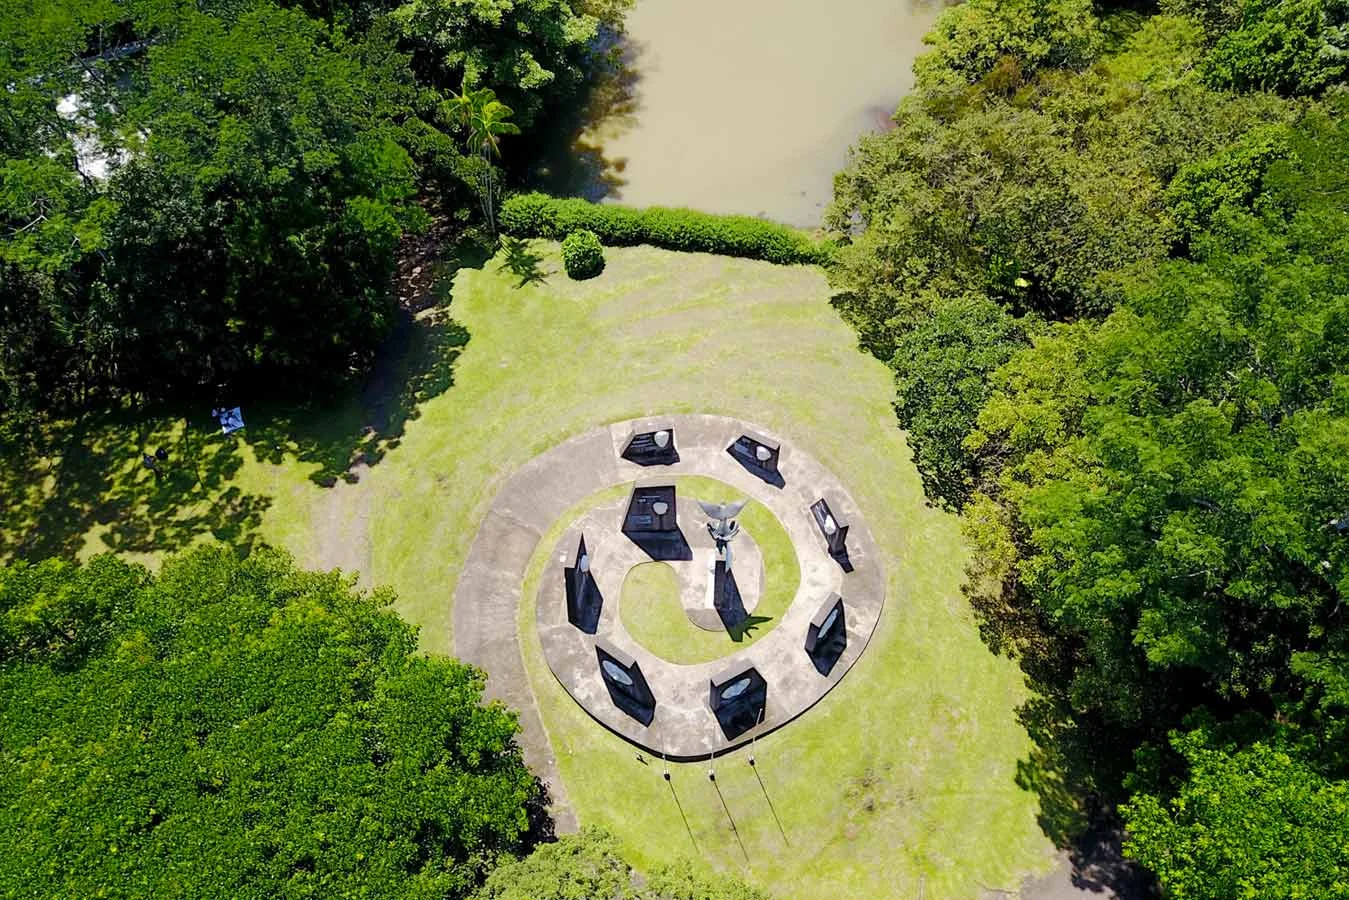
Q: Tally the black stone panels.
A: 8